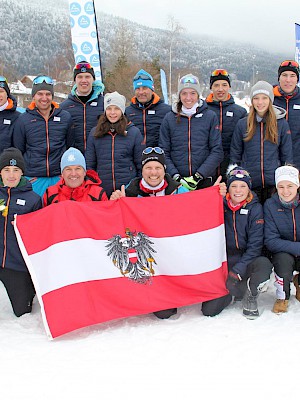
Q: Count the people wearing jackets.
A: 14